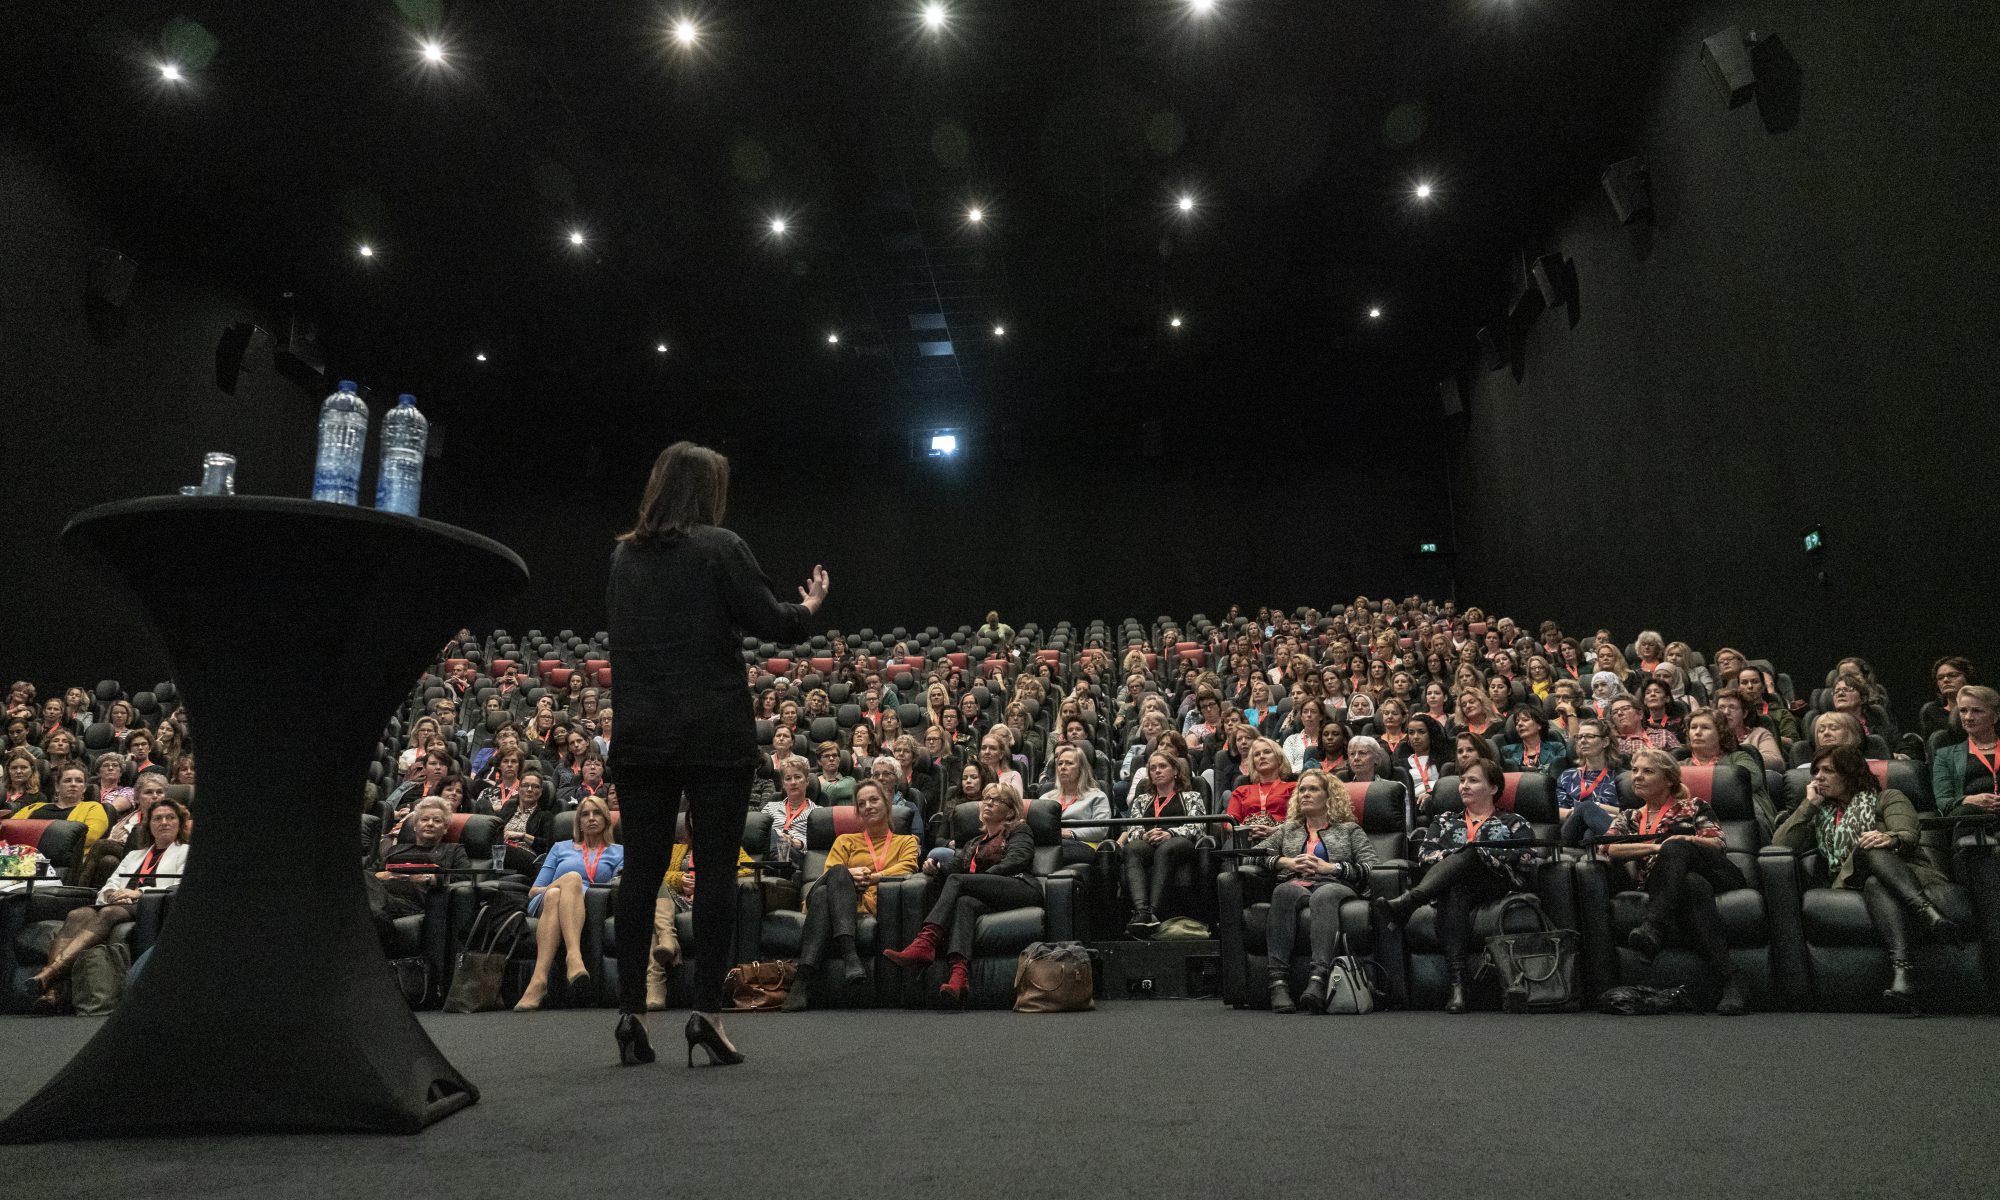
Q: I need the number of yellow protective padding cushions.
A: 0